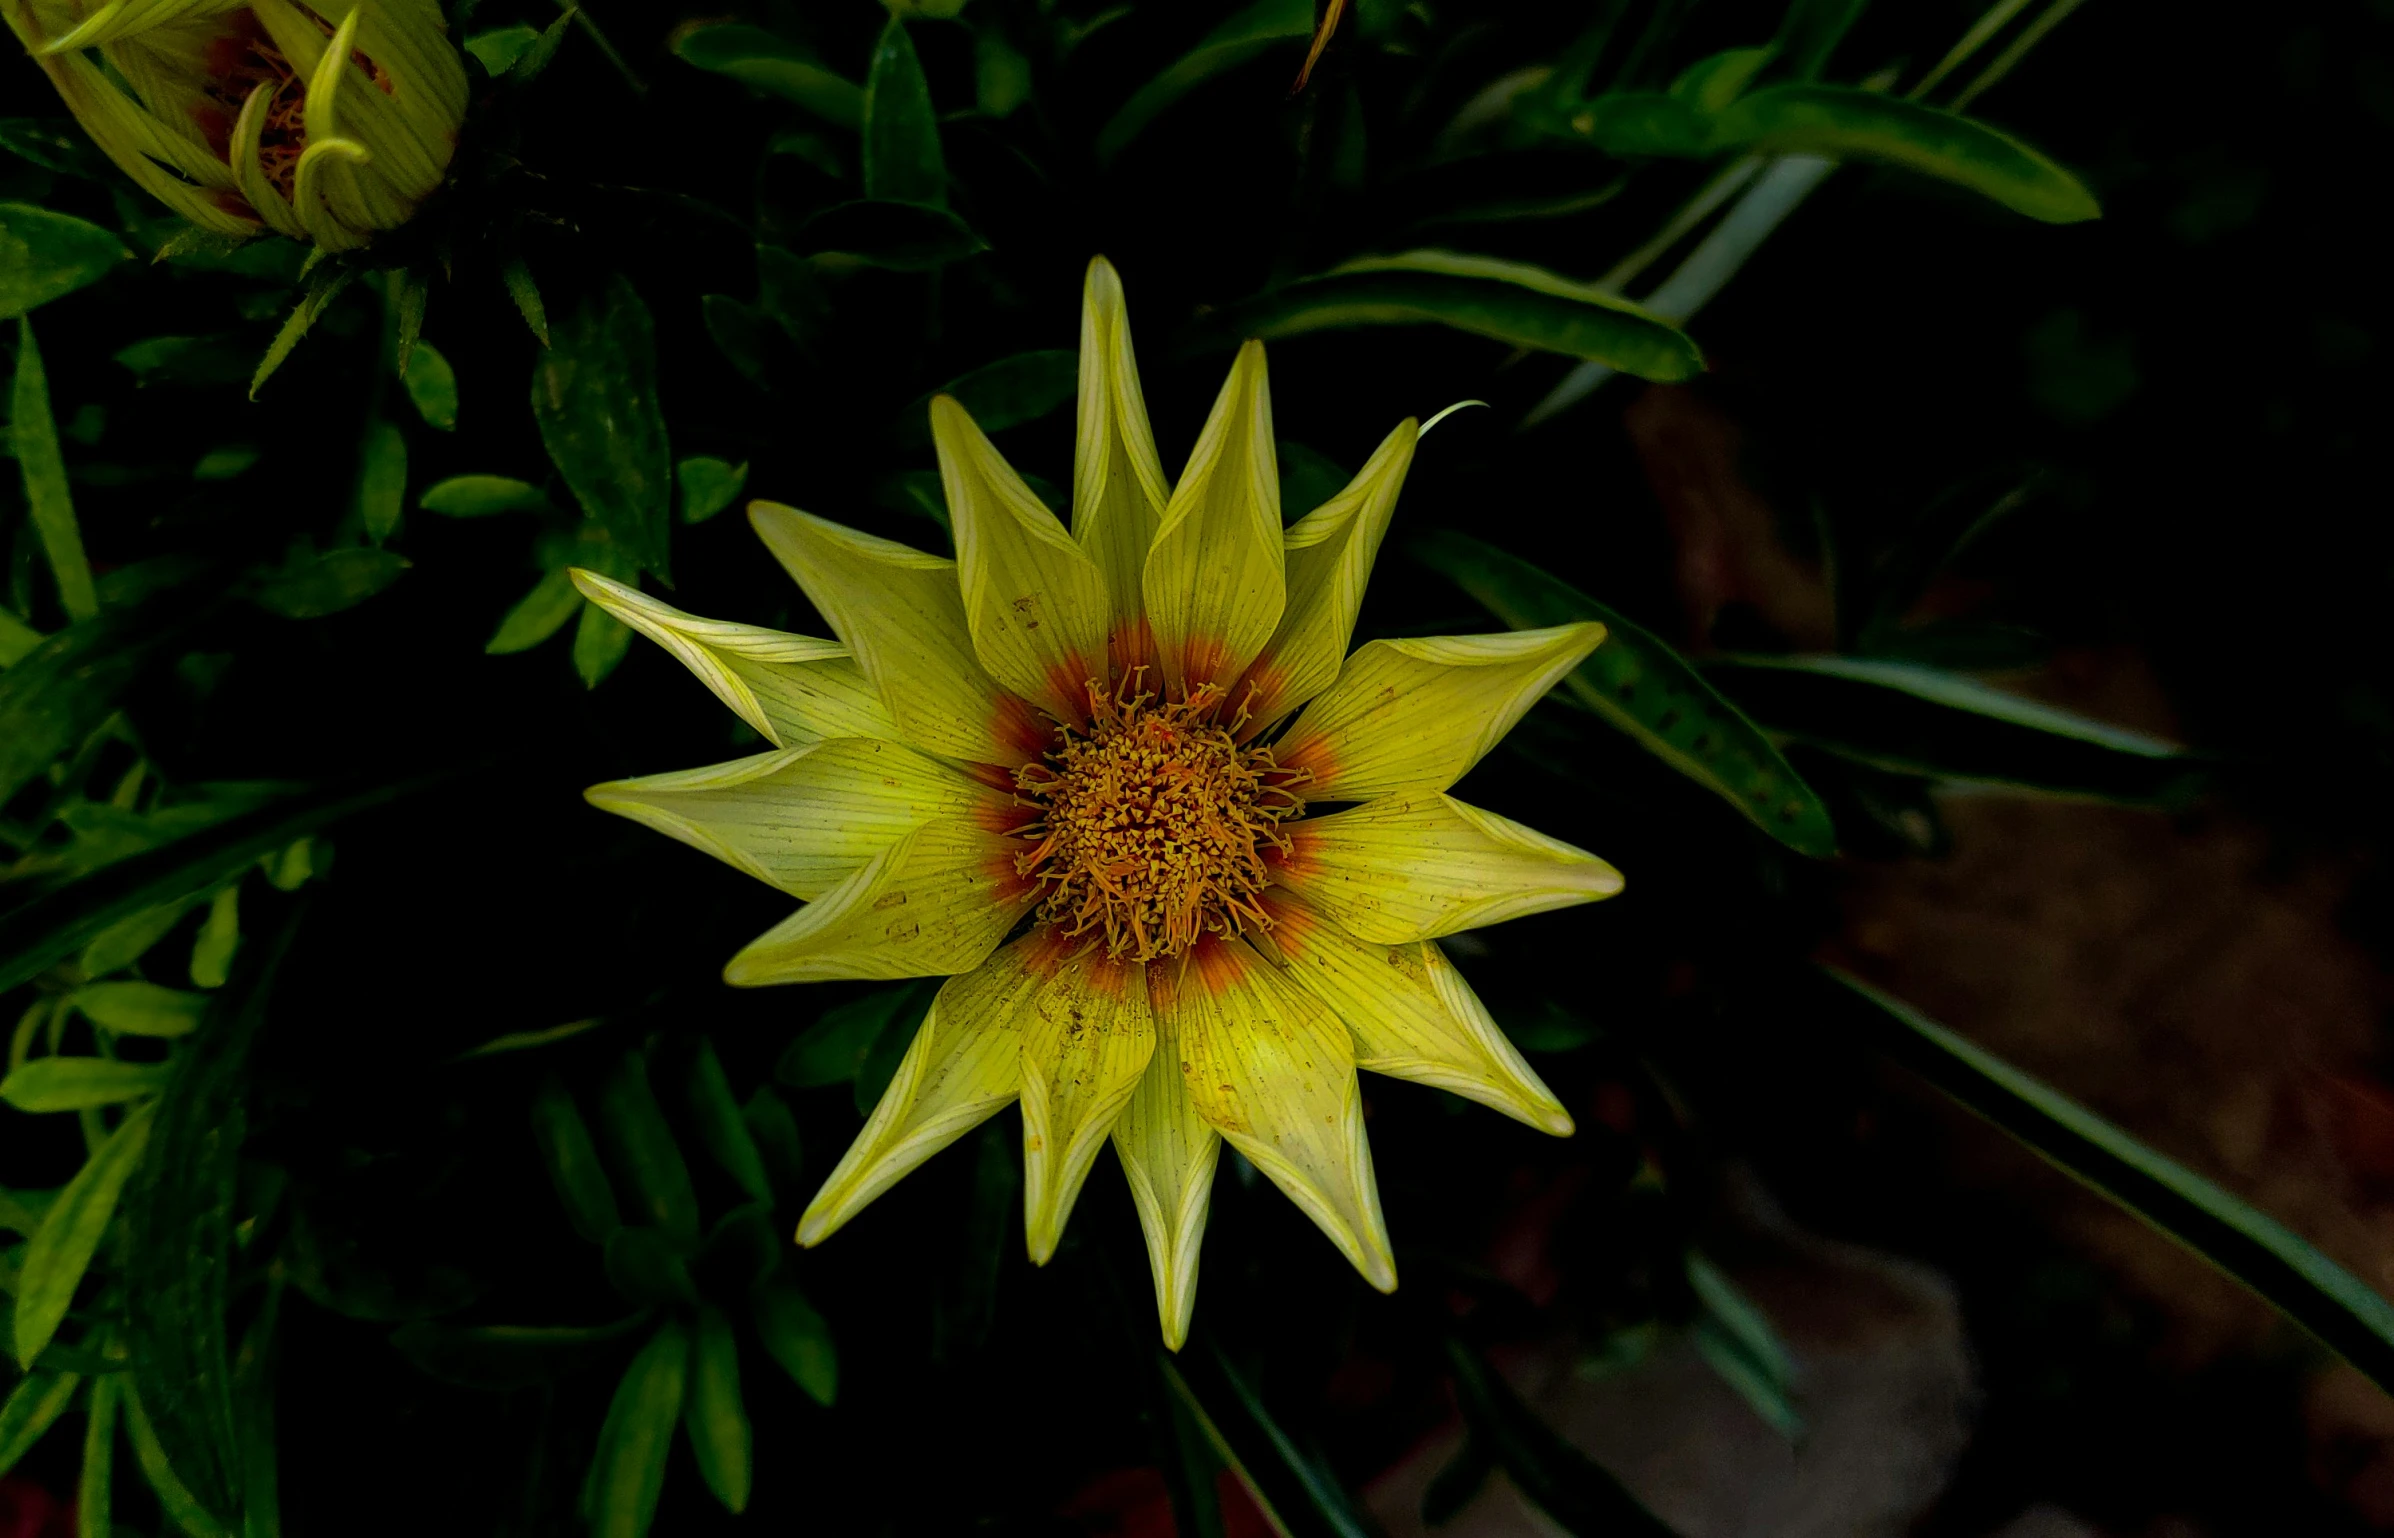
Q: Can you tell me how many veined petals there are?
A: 15